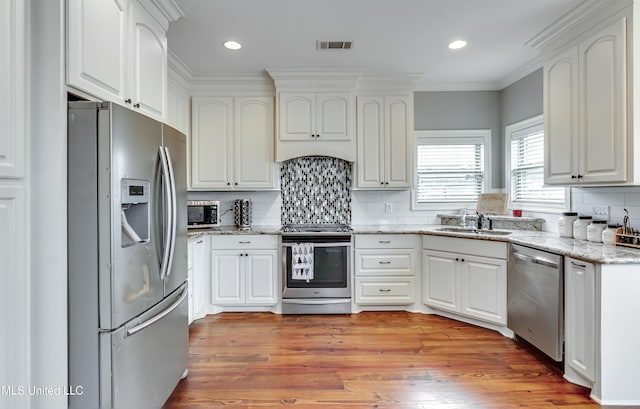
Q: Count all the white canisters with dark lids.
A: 4